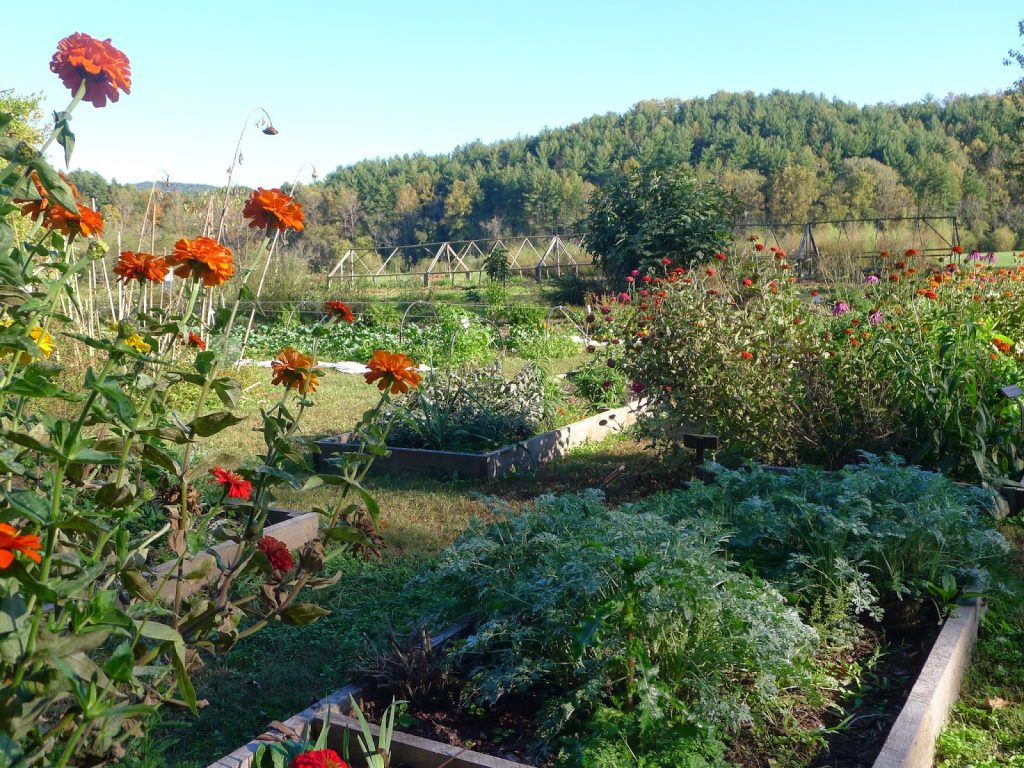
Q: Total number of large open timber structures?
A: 2